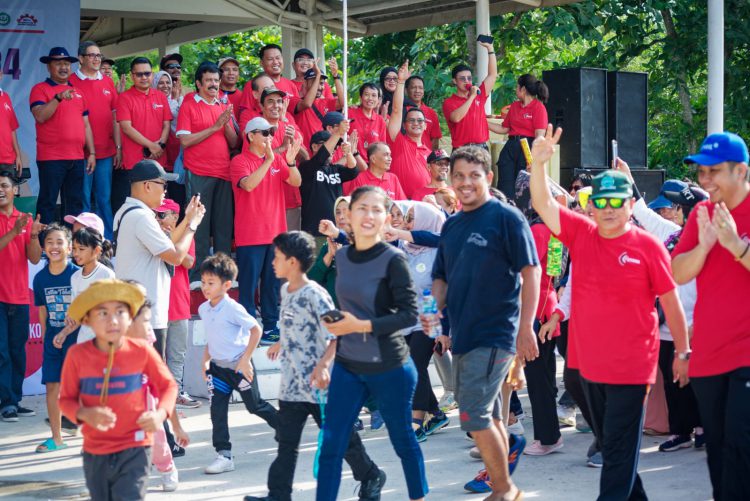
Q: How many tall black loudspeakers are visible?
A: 2